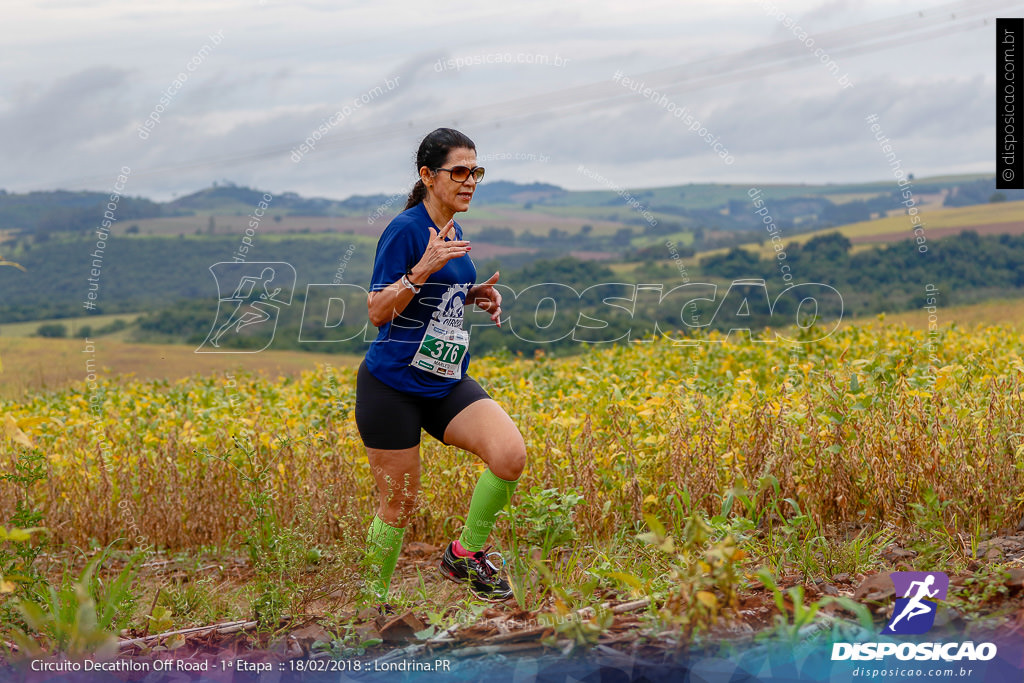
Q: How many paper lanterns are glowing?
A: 0